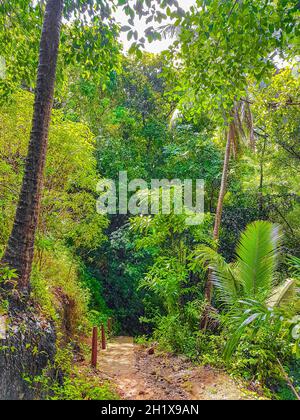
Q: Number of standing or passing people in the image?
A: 0